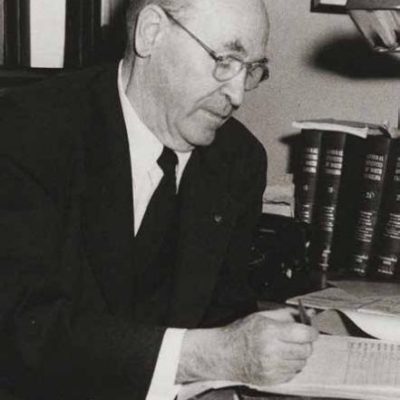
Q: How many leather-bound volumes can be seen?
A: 4